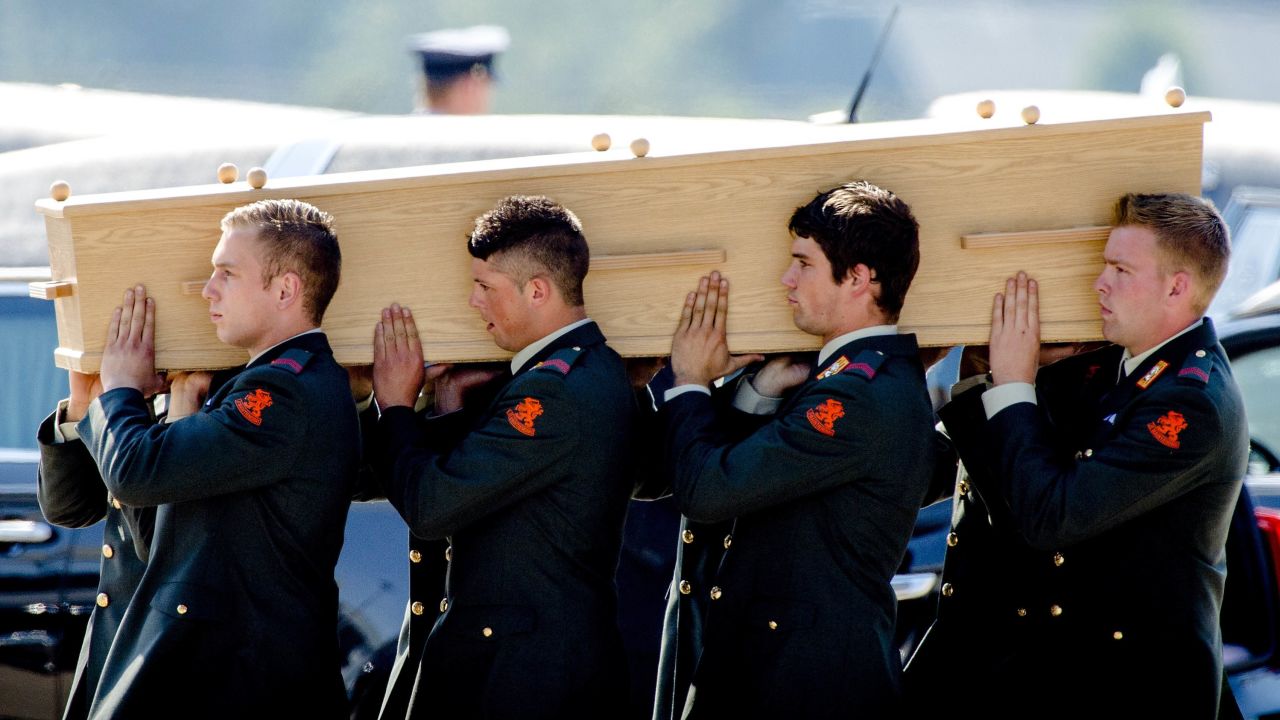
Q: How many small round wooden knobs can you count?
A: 8